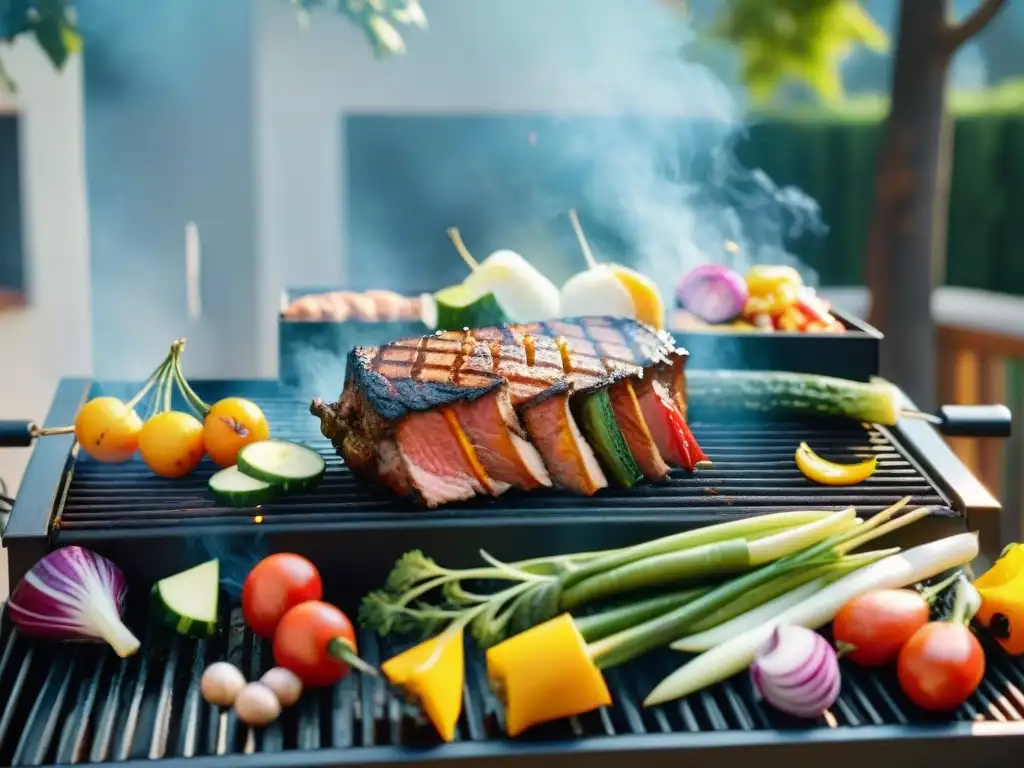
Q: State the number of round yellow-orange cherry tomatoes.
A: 3